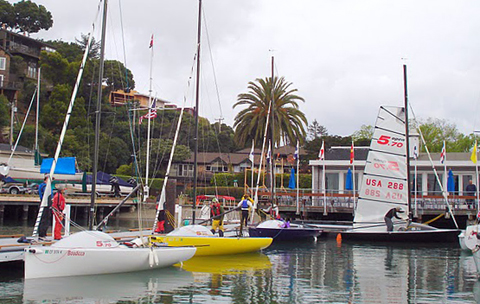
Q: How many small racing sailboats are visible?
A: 4